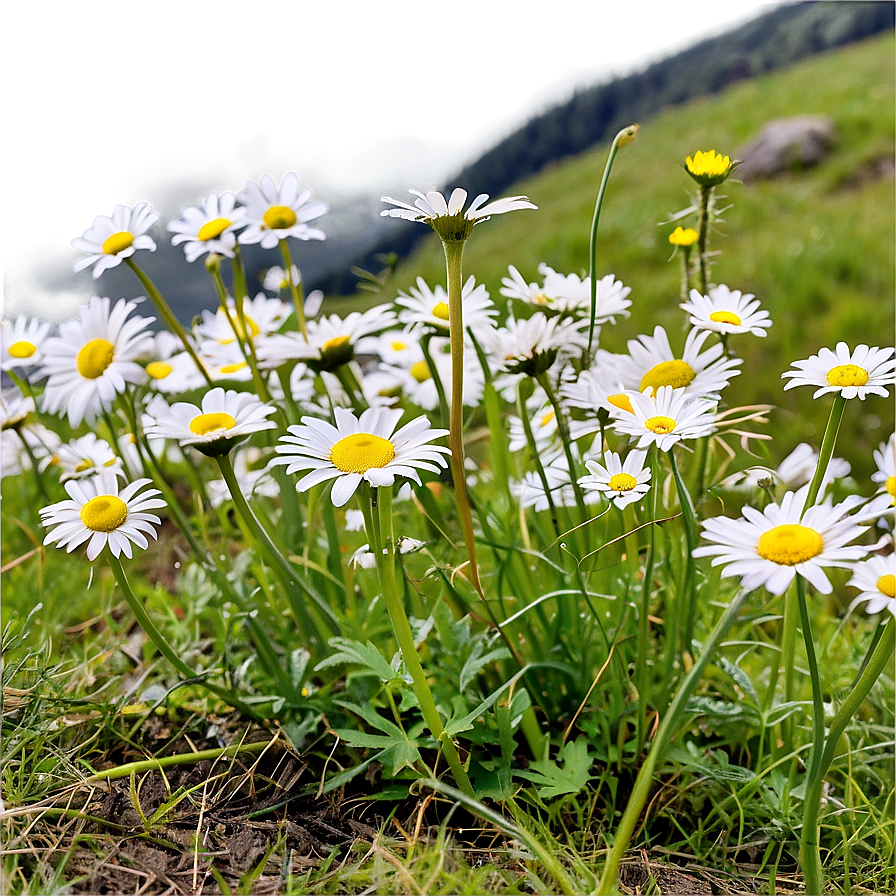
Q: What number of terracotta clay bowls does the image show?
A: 0